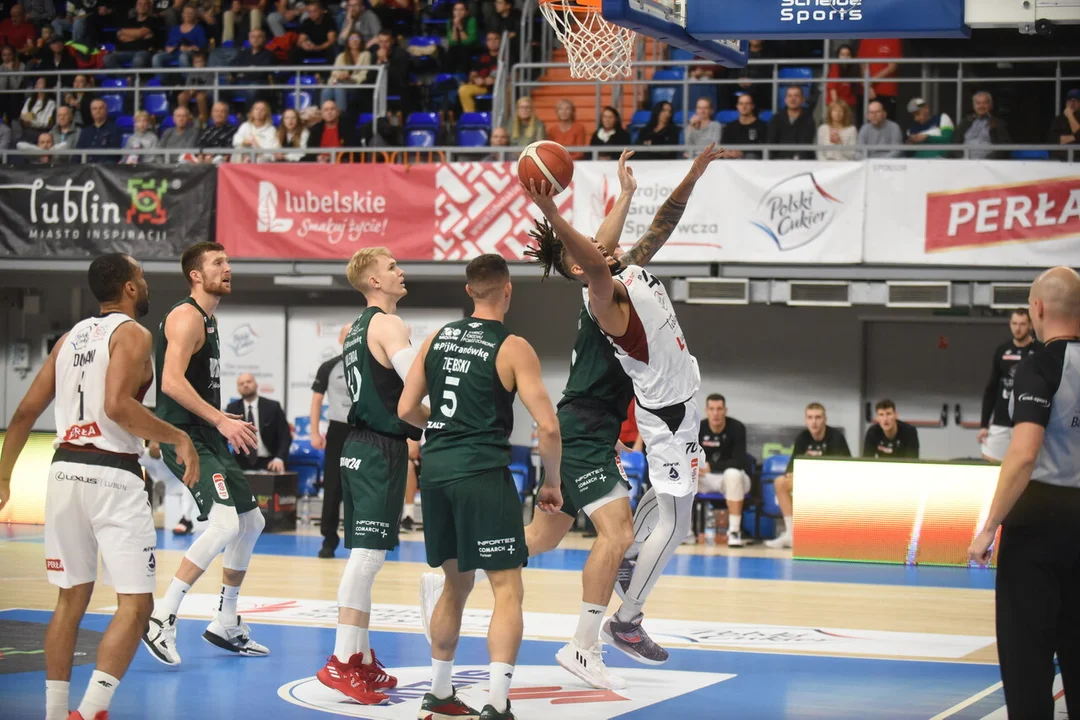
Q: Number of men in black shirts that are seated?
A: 3